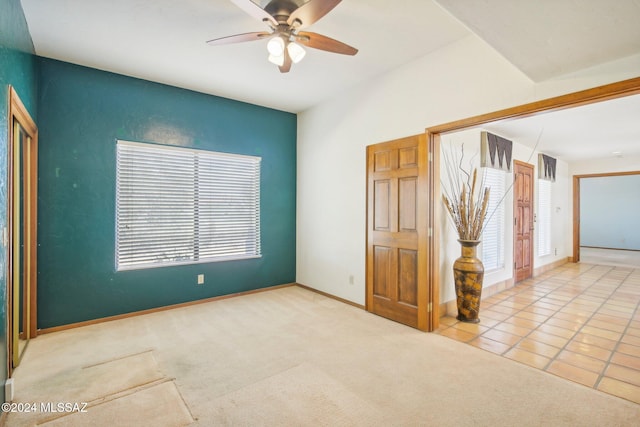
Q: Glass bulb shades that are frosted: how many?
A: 3